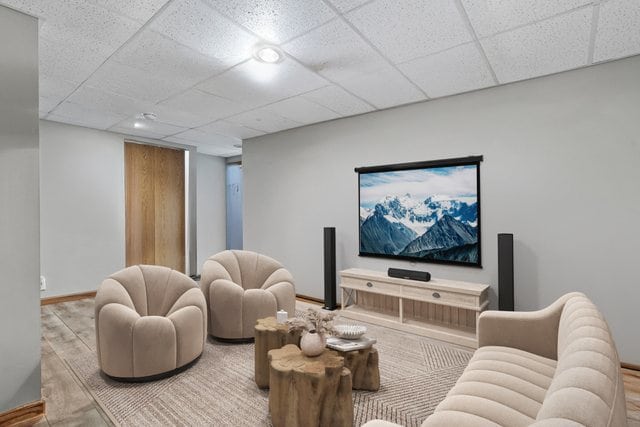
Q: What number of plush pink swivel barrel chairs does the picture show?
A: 2